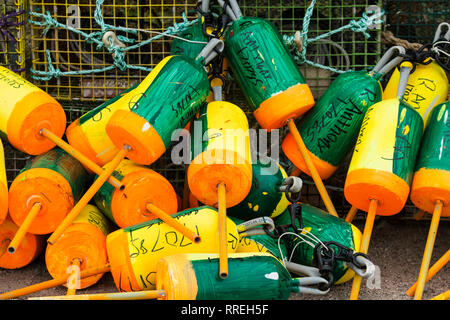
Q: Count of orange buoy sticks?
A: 14